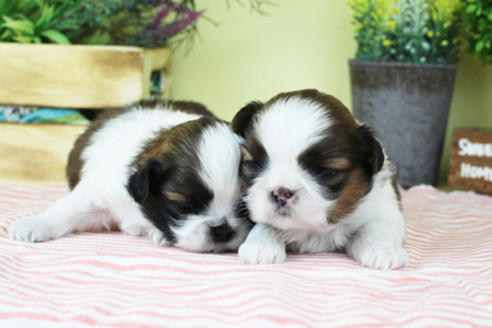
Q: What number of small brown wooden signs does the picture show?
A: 1